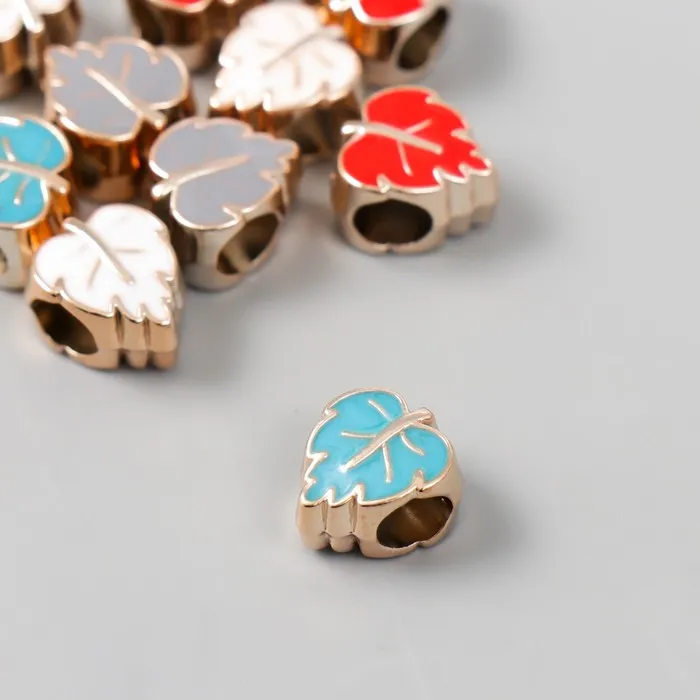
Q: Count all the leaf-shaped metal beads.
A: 10